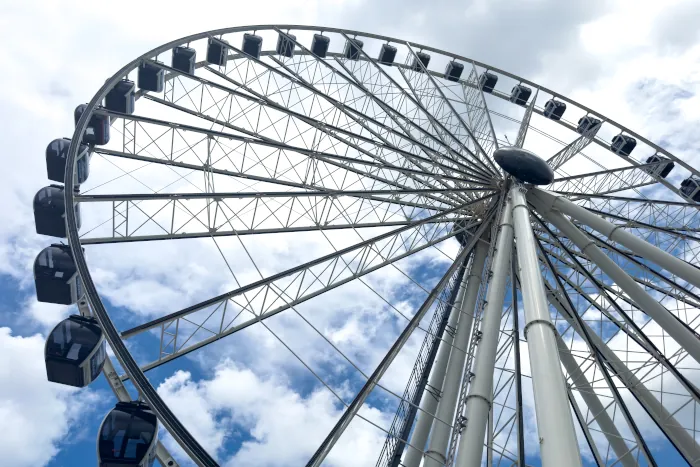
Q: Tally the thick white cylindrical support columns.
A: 8